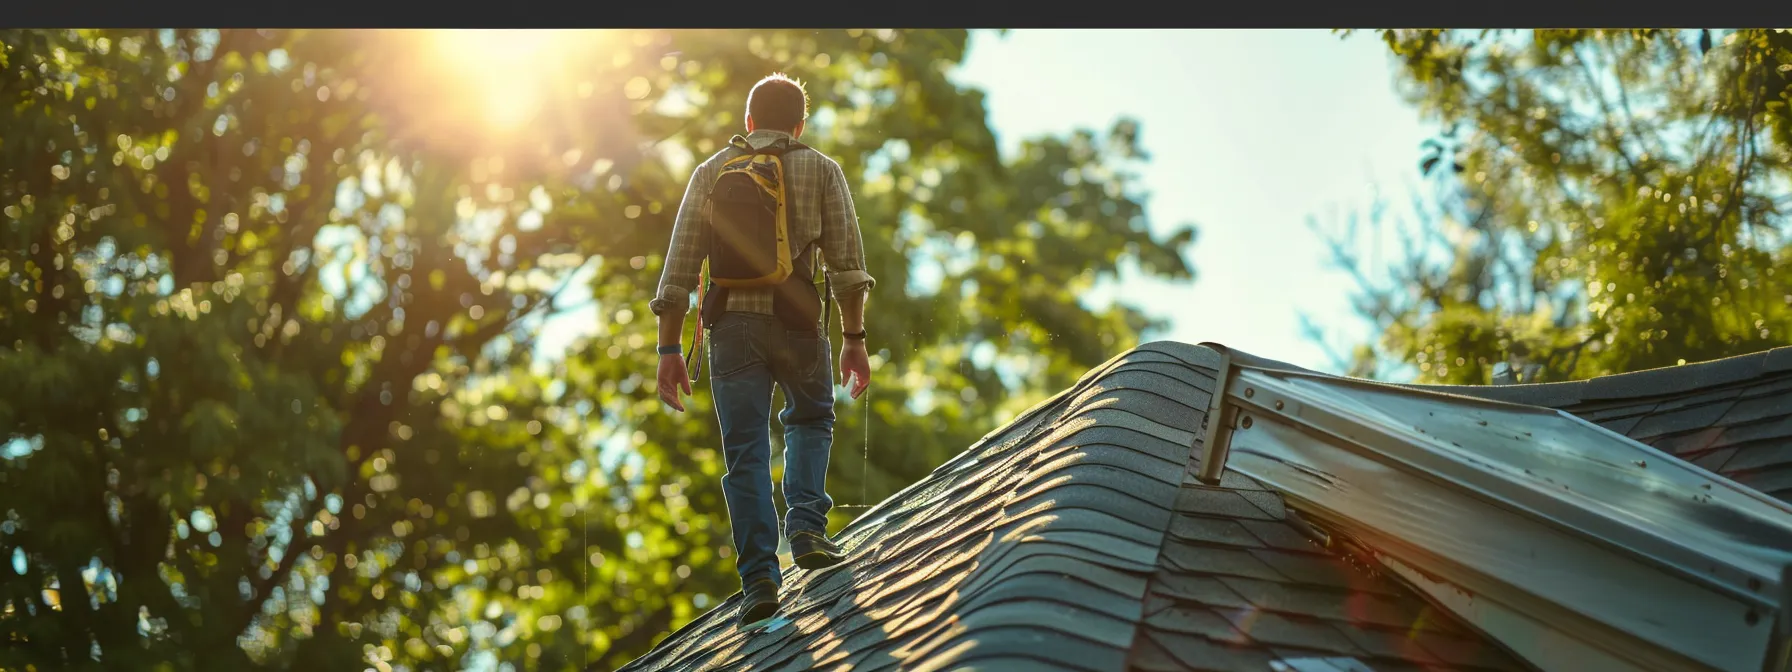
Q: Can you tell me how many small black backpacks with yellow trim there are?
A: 1